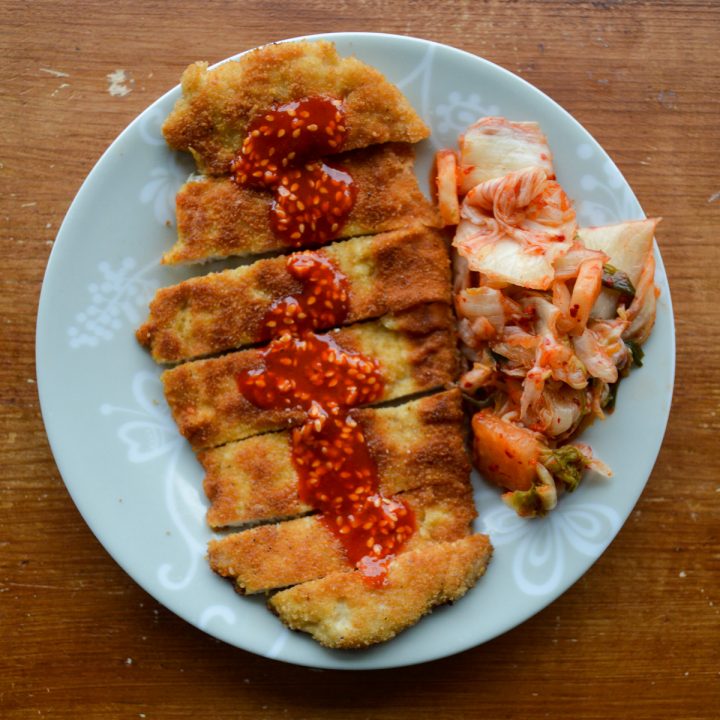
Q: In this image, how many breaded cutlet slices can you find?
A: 7